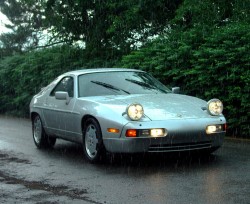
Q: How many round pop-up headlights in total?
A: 2